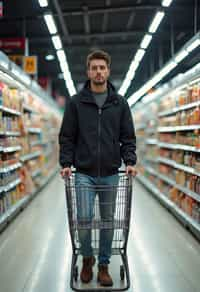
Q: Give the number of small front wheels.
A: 2